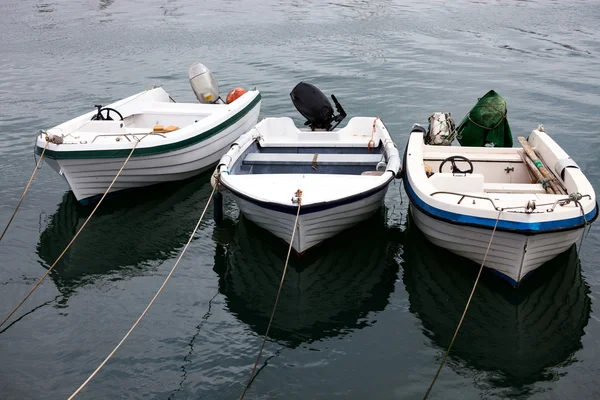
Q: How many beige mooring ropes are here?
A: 5